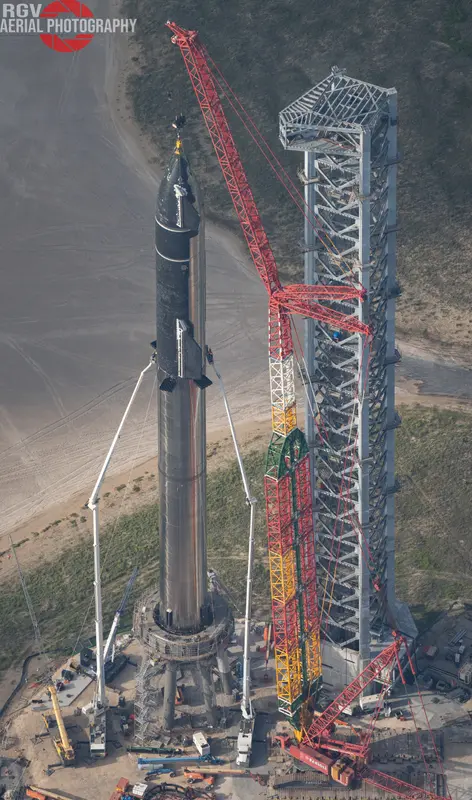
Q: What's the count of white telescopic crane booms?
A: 2